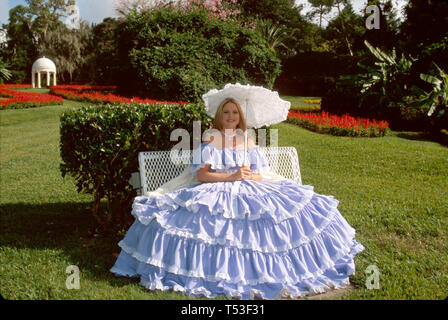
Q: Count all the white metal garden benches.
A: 1